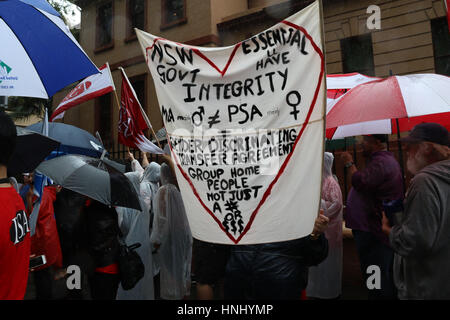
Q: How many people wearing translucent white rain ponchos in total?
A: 4